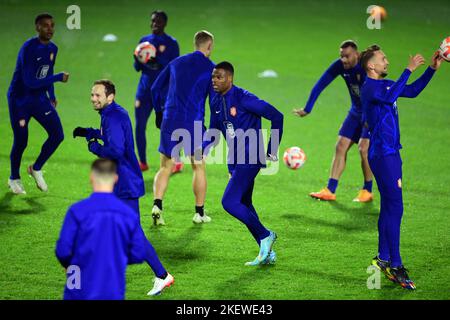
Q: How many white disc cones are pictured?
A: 2